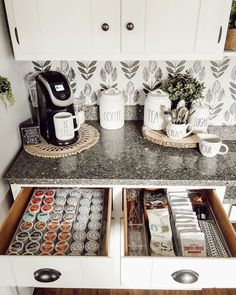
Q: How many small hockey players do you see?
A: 0